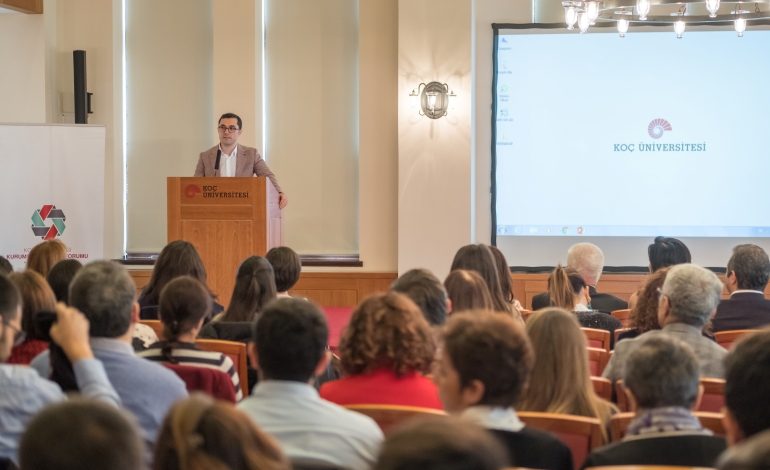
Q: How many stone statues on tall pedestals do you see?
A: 0